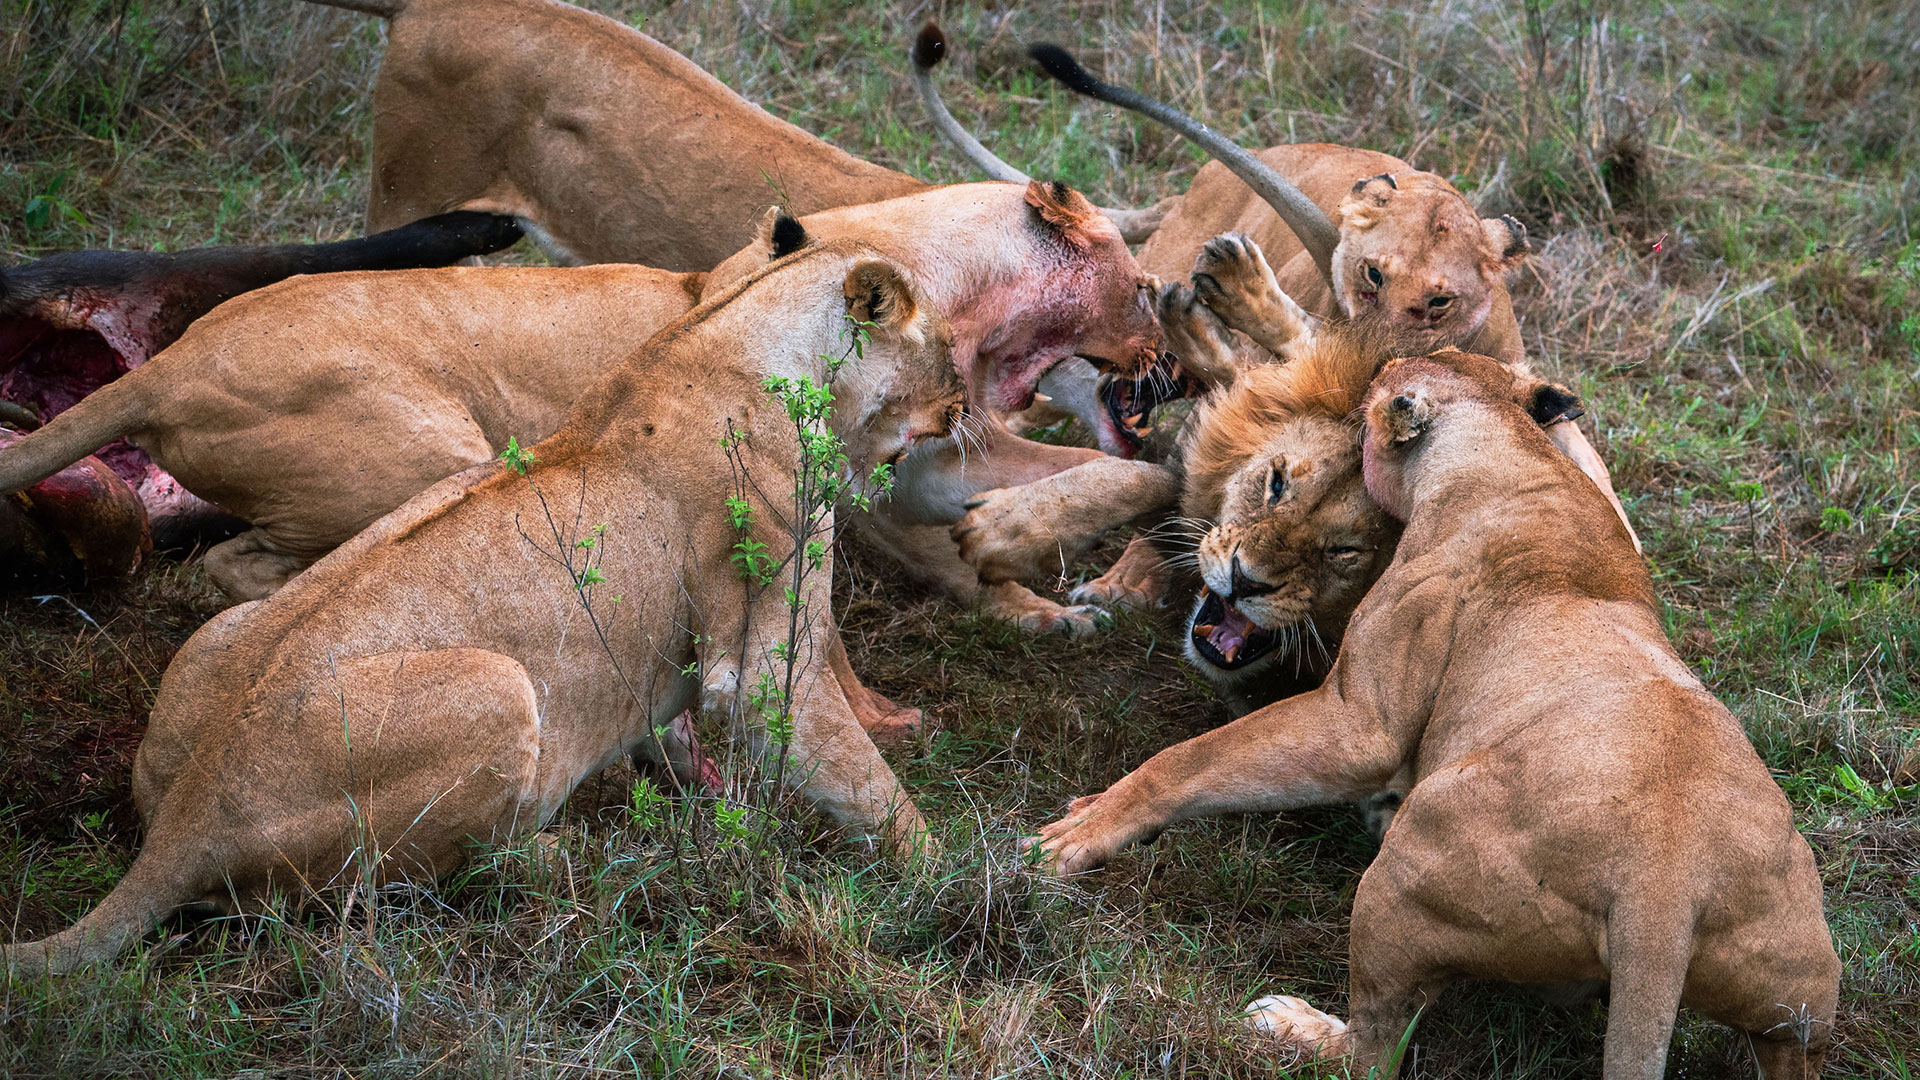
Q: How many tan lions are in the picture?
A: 6